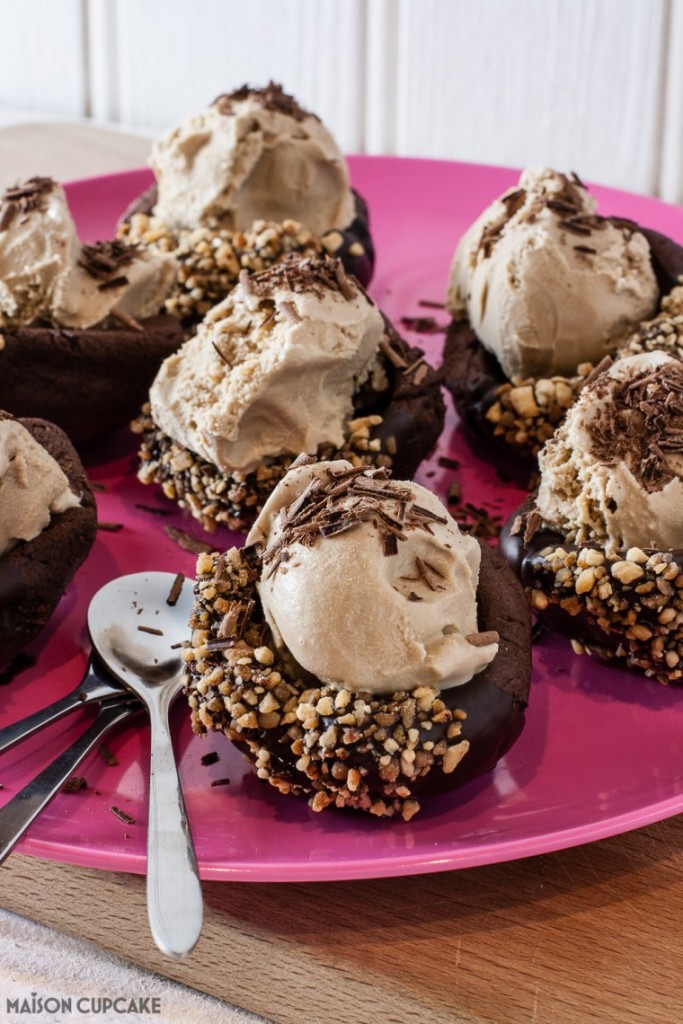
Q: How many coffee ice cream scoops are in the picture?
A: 7